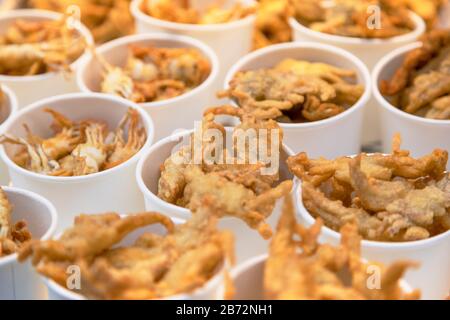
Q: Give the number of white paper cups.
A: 13